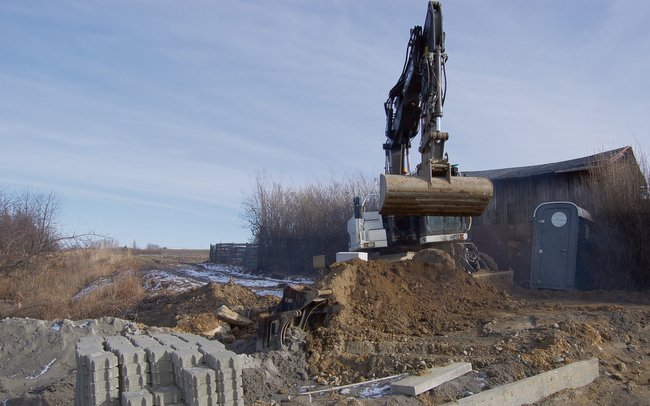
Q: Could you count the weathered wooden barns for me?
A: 1